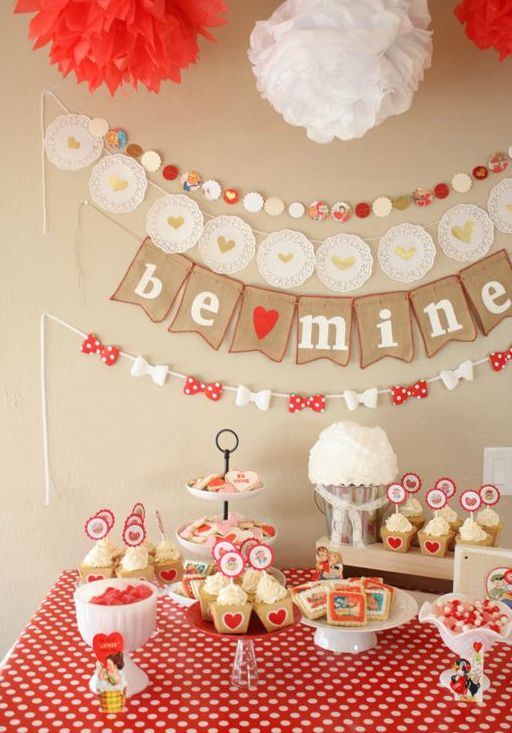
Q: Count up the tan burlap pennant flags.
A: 7